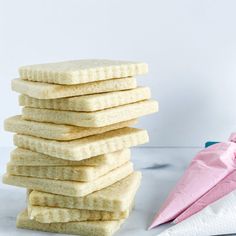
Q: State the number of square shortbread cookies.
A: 12